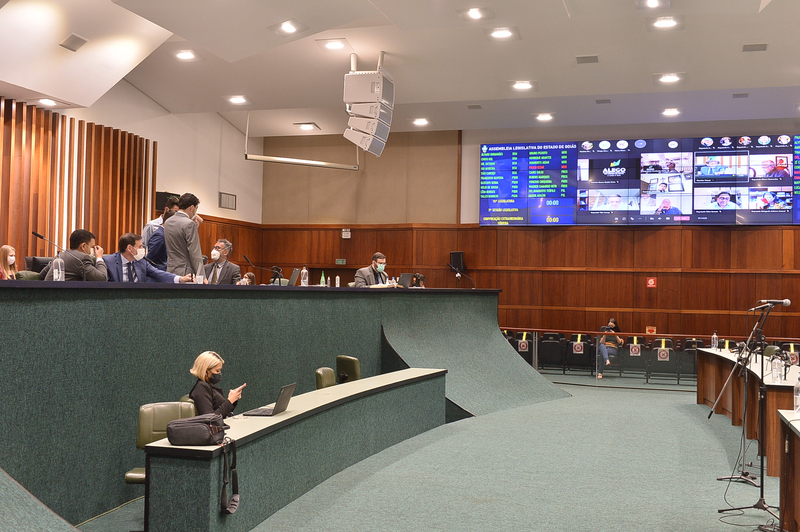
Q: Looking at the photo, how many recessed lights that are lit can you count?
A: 15